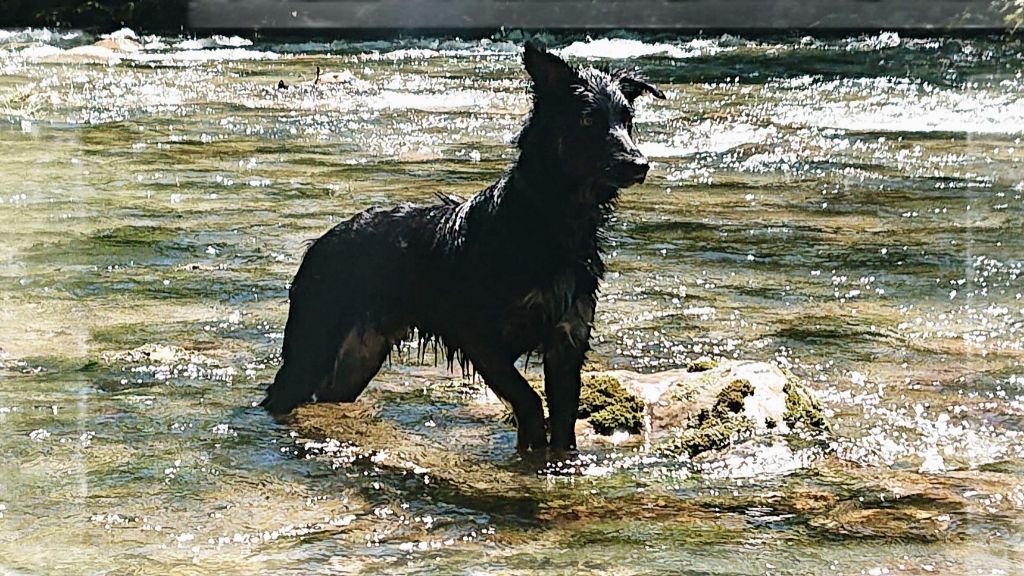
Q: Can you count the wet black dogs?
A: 1